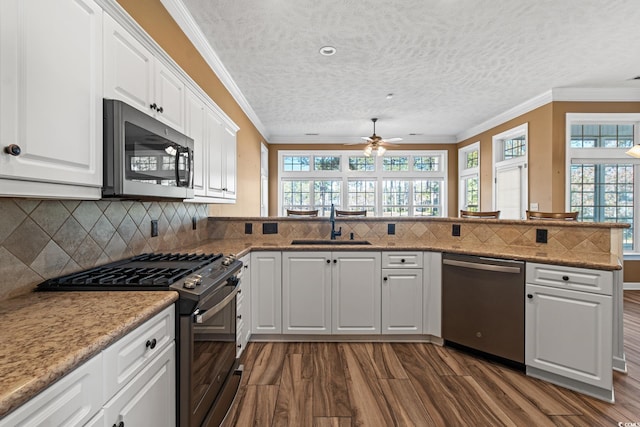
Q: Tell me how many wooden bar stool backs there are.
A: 4